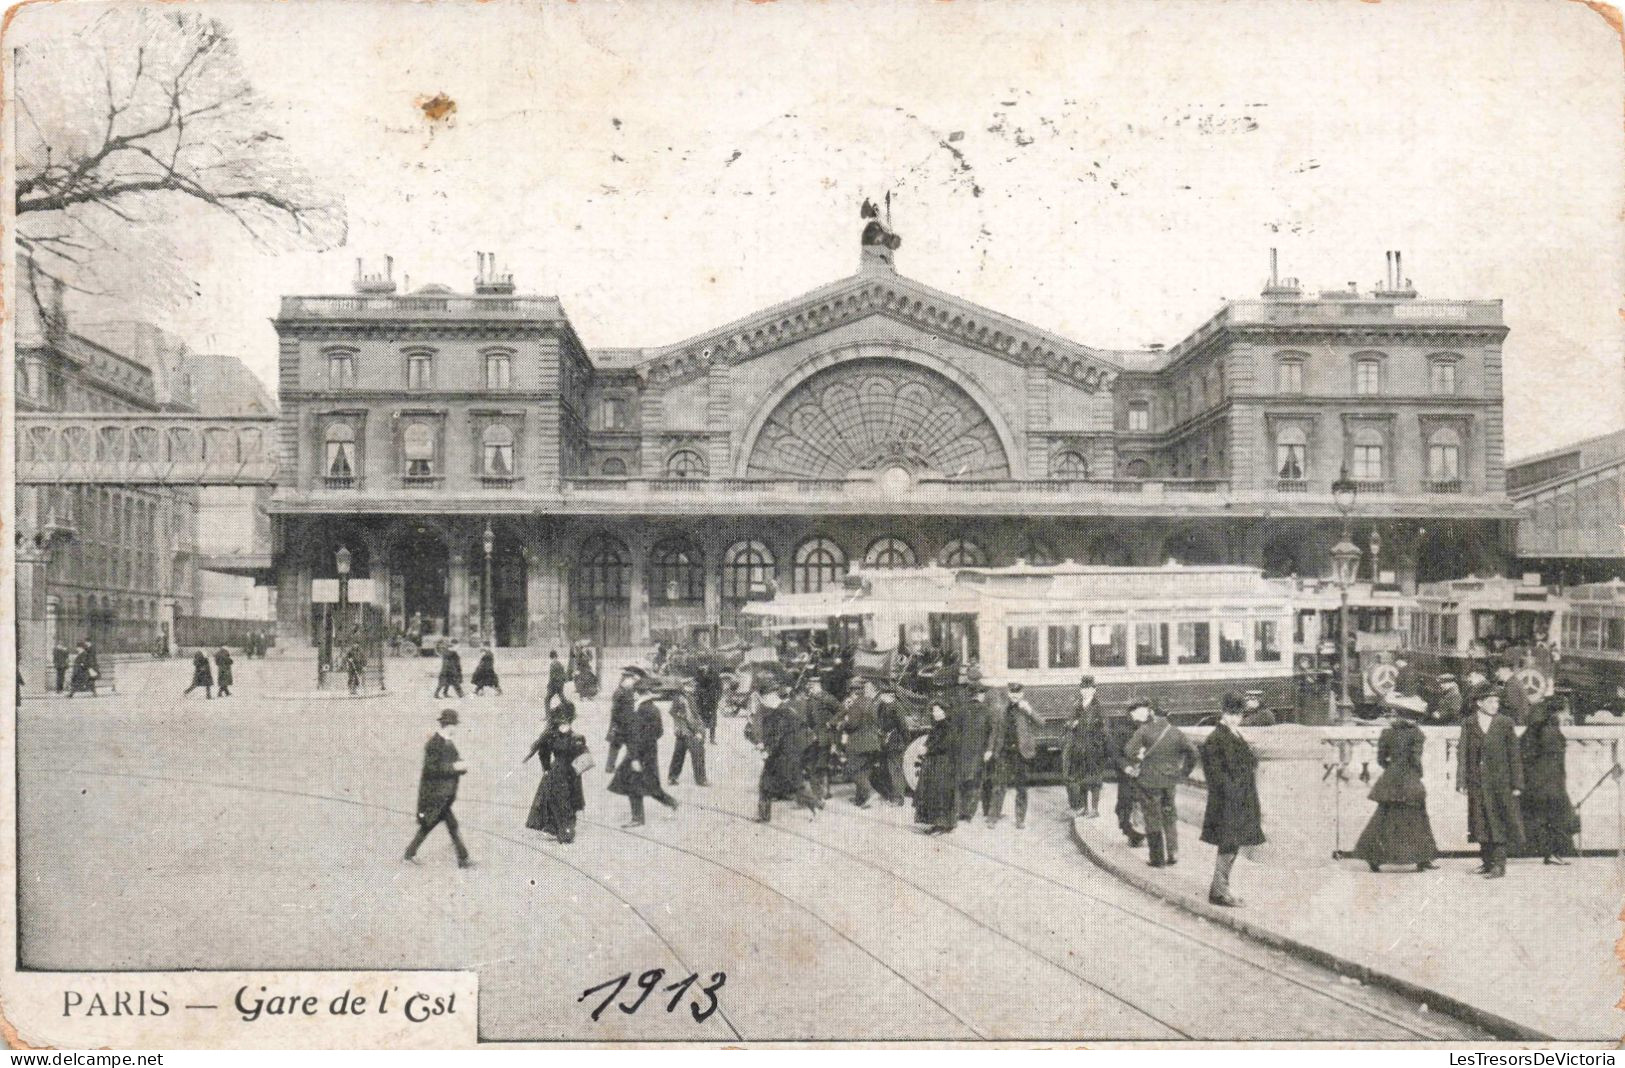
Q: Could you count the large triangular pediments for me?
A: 1